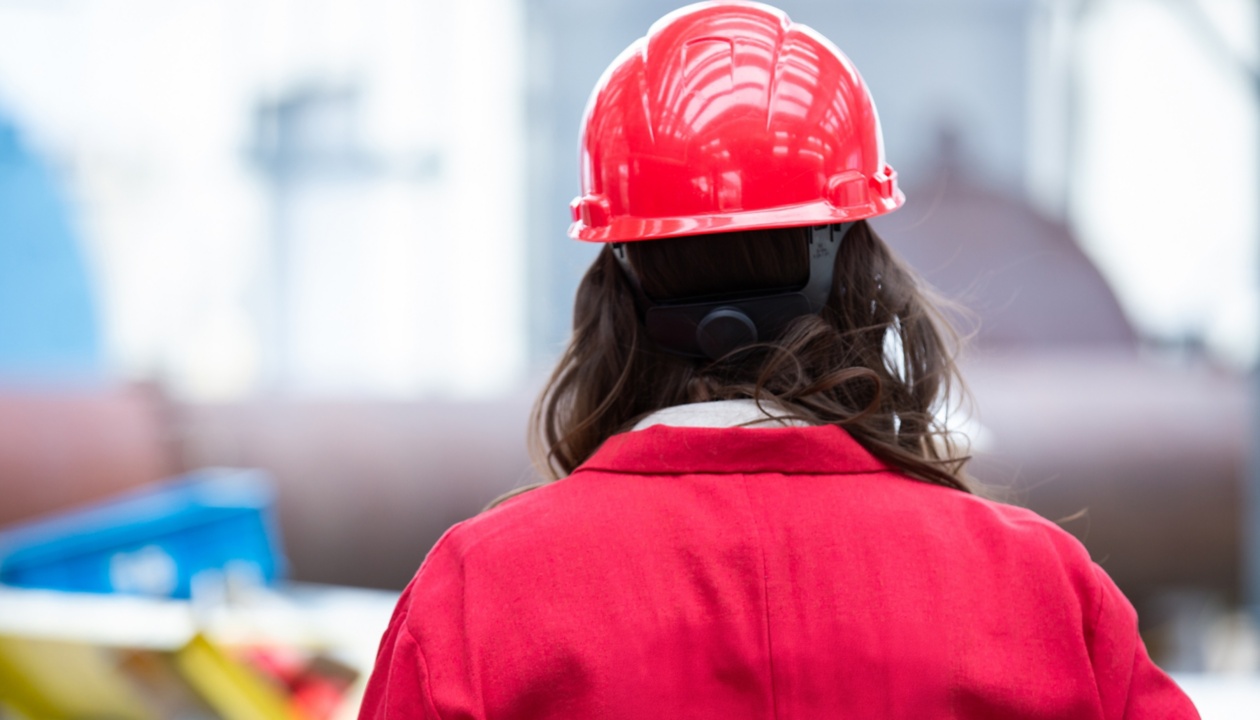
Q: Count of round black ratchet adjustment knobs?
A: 1